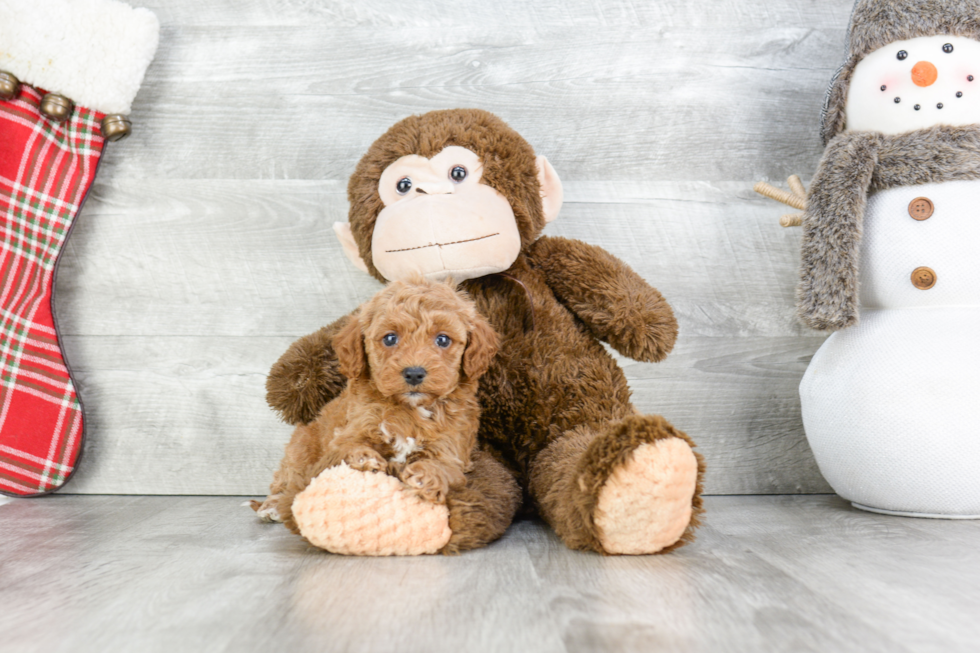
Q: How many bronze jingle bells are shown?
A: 3